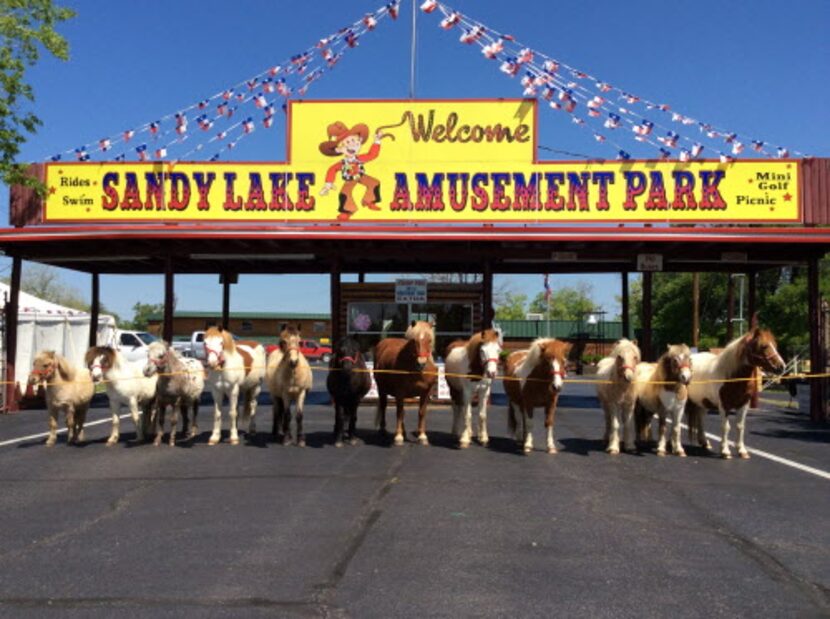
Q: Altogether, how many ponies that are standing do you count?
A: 12